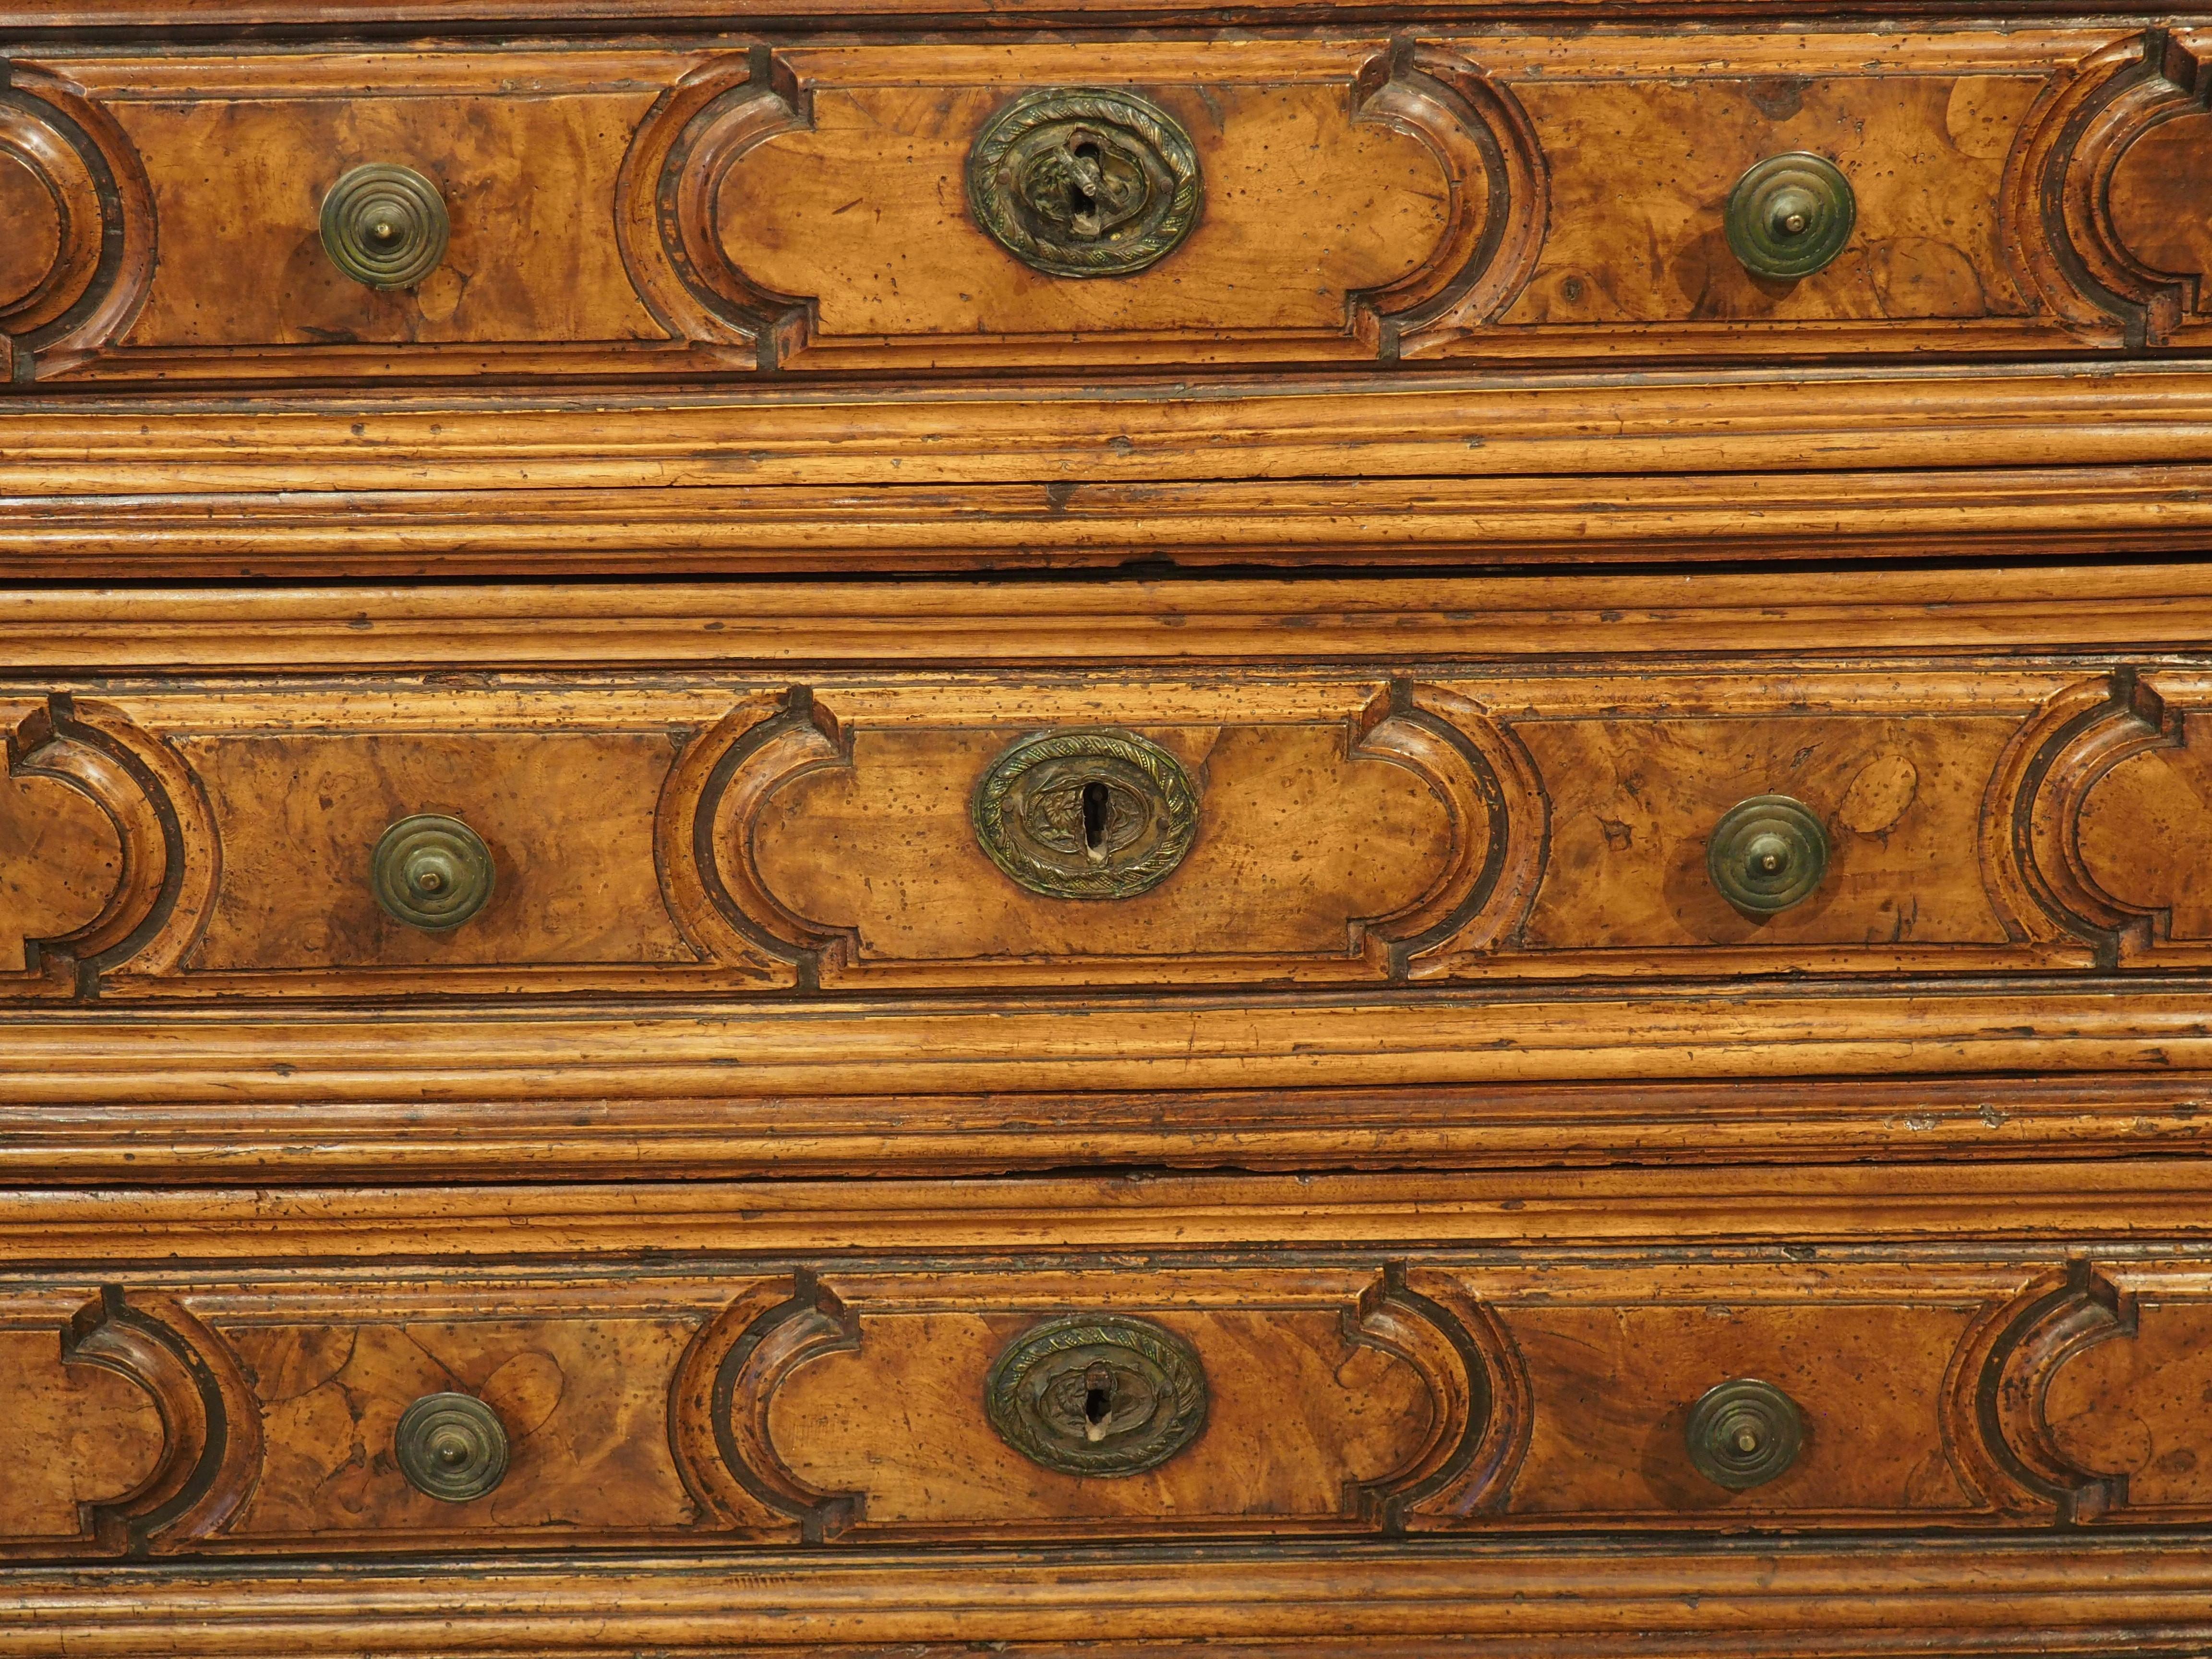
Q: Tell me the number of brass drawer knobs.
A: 6